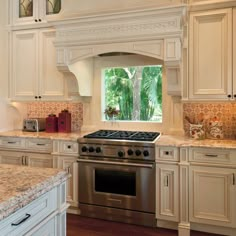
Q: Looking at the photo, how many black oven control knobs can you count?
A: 7